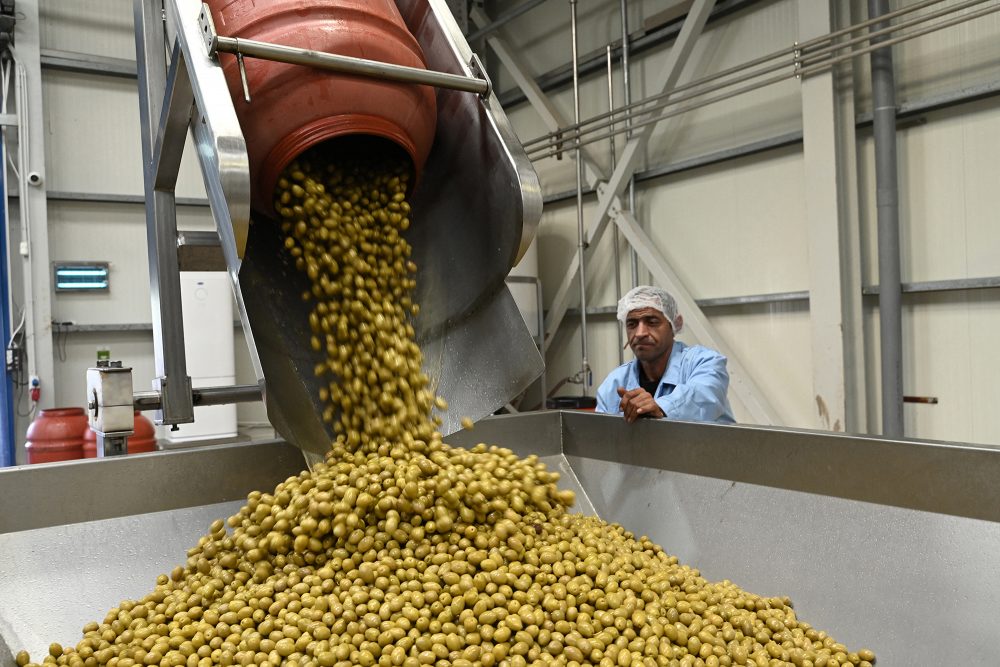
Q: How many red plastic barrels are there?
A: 3